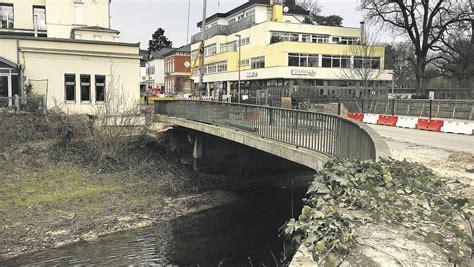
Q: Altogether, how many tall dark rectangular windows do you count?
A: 3